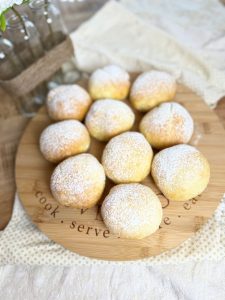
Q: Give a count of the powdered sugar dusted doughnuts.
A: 10